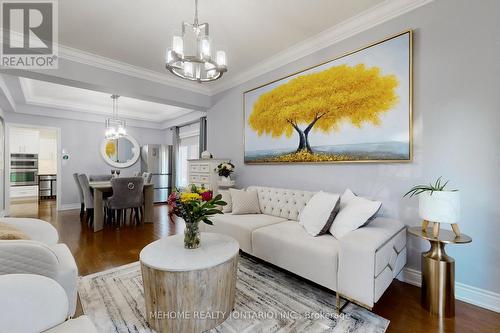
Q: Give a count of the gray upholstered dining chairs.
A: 6